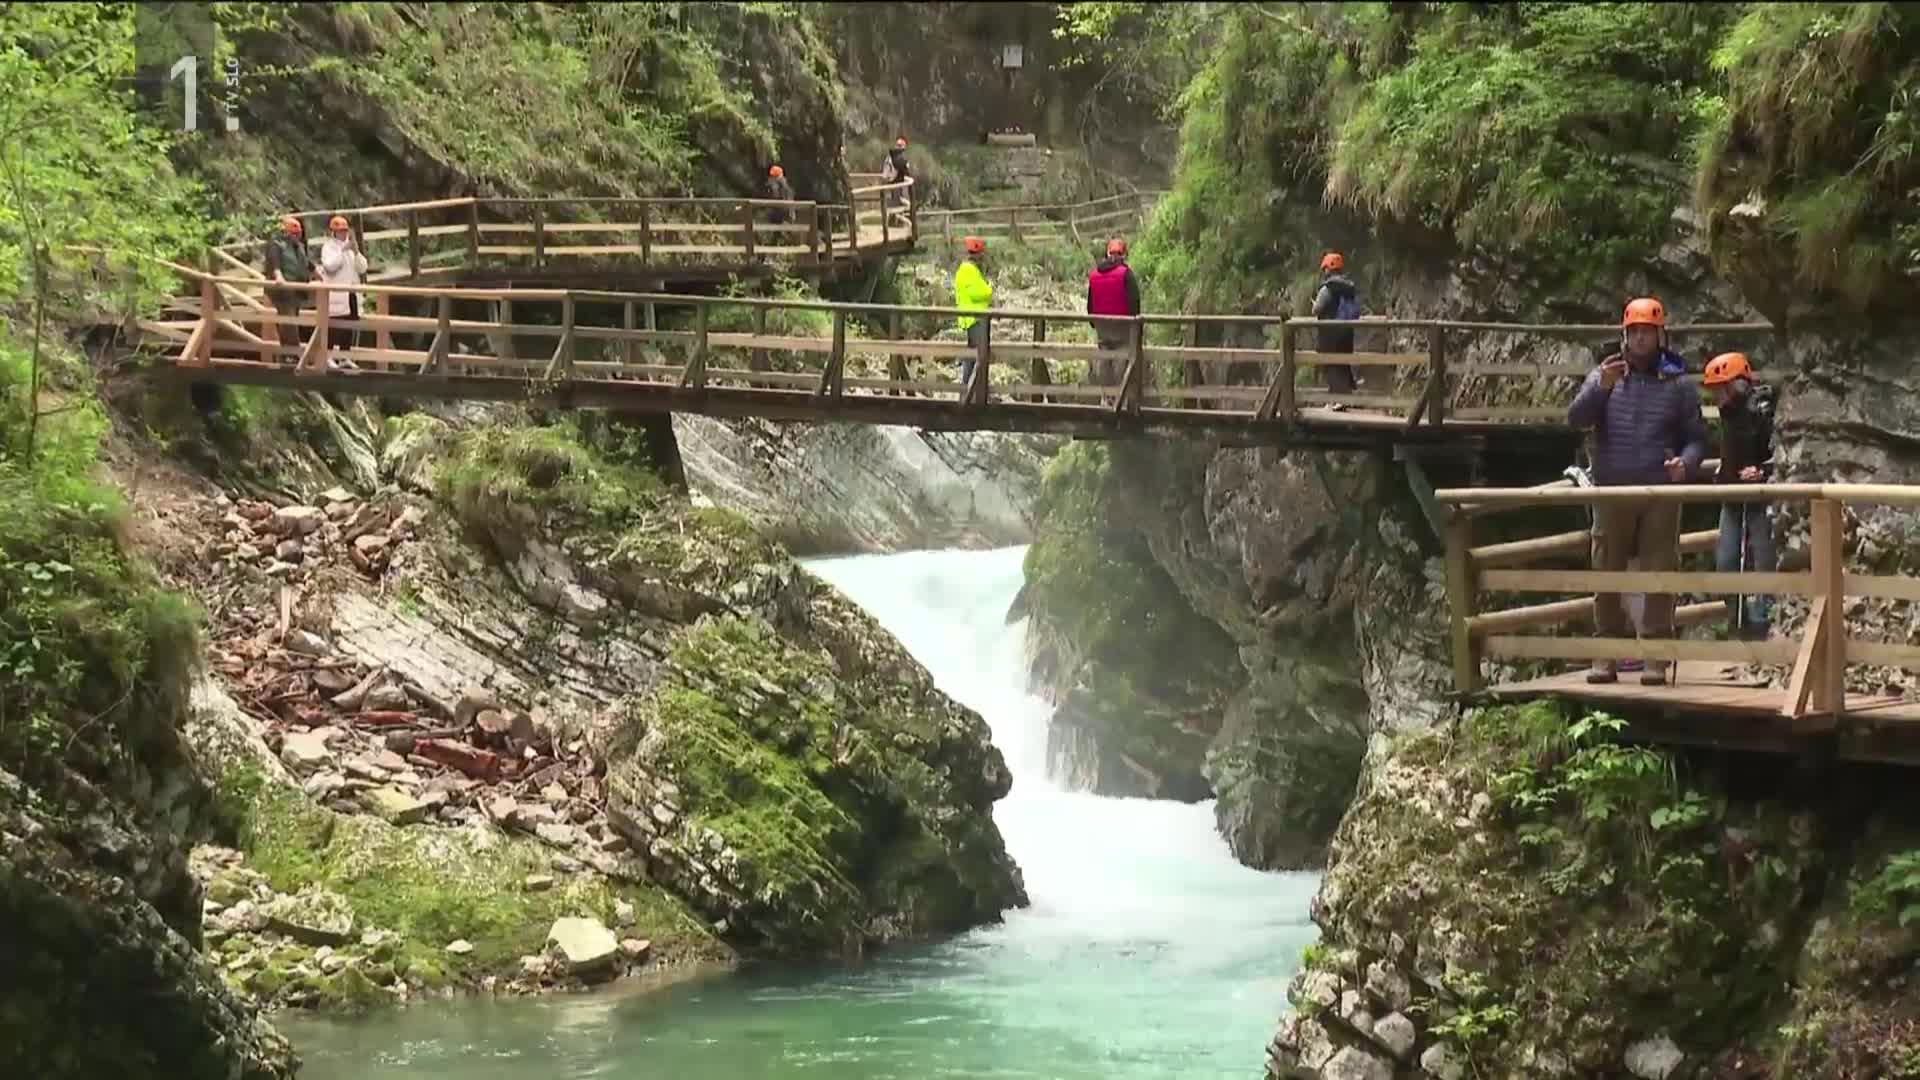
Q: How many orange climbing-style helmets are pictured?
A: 9